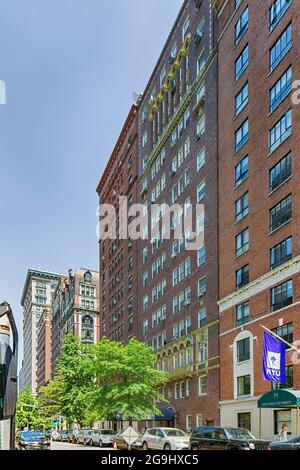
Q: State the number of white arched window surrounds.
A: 1